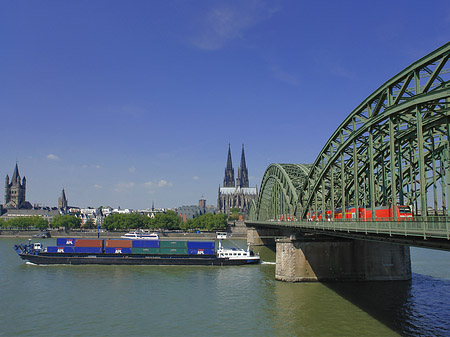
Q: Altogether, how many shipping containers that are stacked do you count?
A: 12